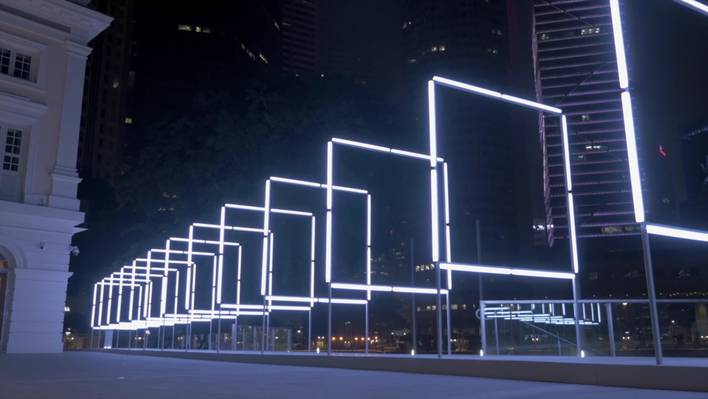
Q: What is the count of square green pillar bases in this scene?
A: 0